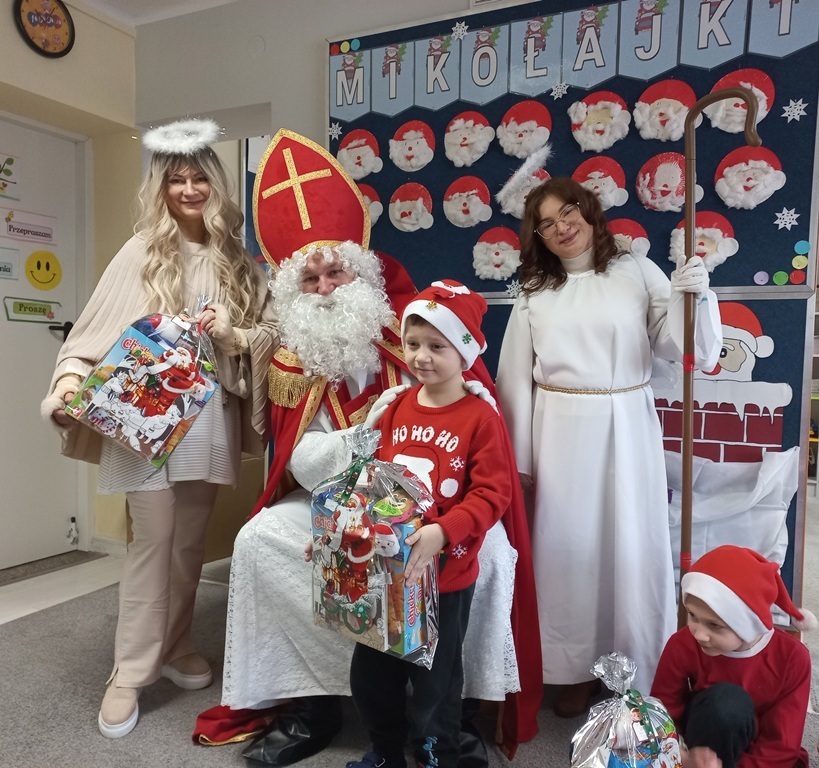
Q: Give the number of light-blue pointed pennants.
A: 9